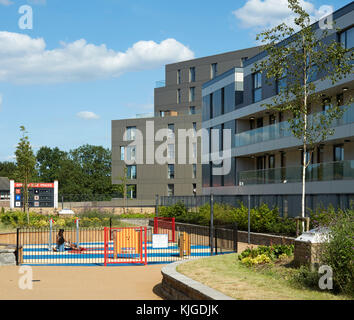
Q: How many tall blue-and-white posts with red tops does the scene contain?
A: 2